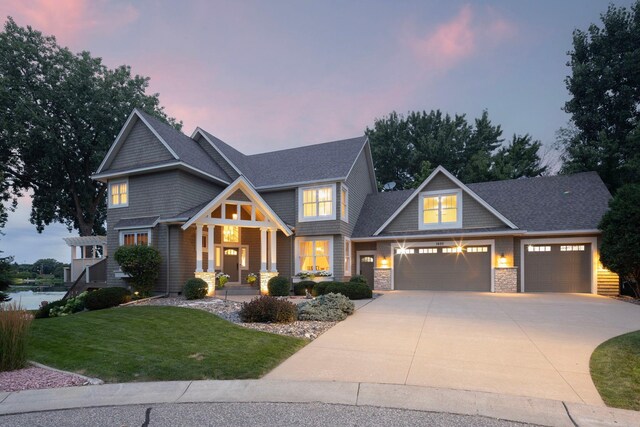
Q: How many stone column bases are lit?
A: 2